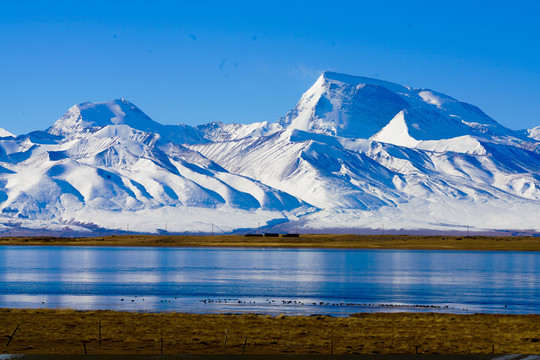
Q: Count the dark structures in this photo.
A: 3